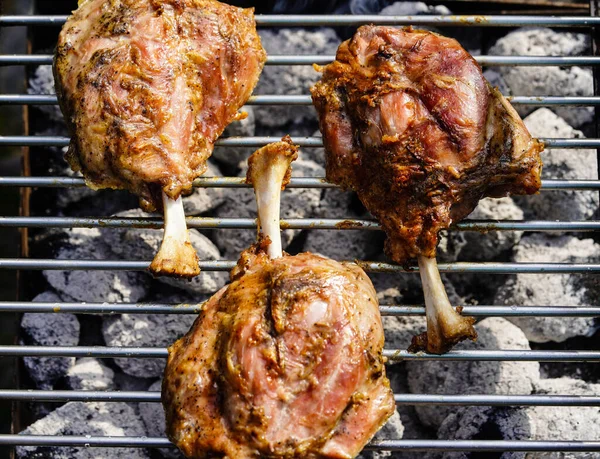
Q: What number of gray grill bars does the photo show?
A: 11